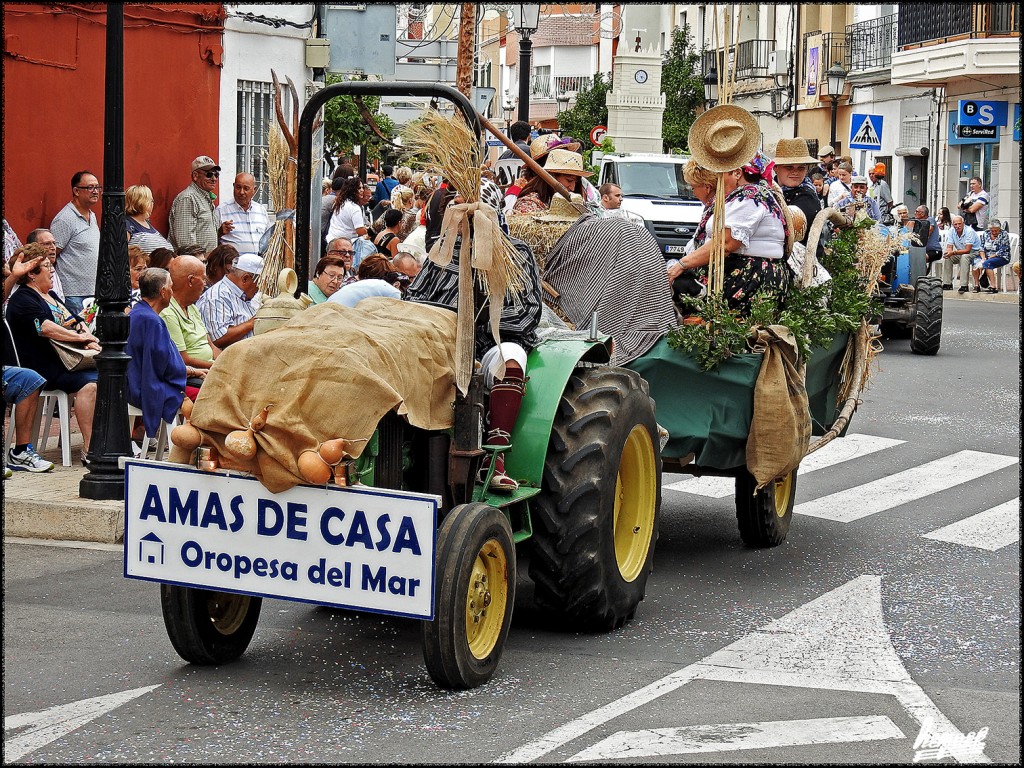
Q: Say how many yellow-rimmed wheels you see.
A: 4